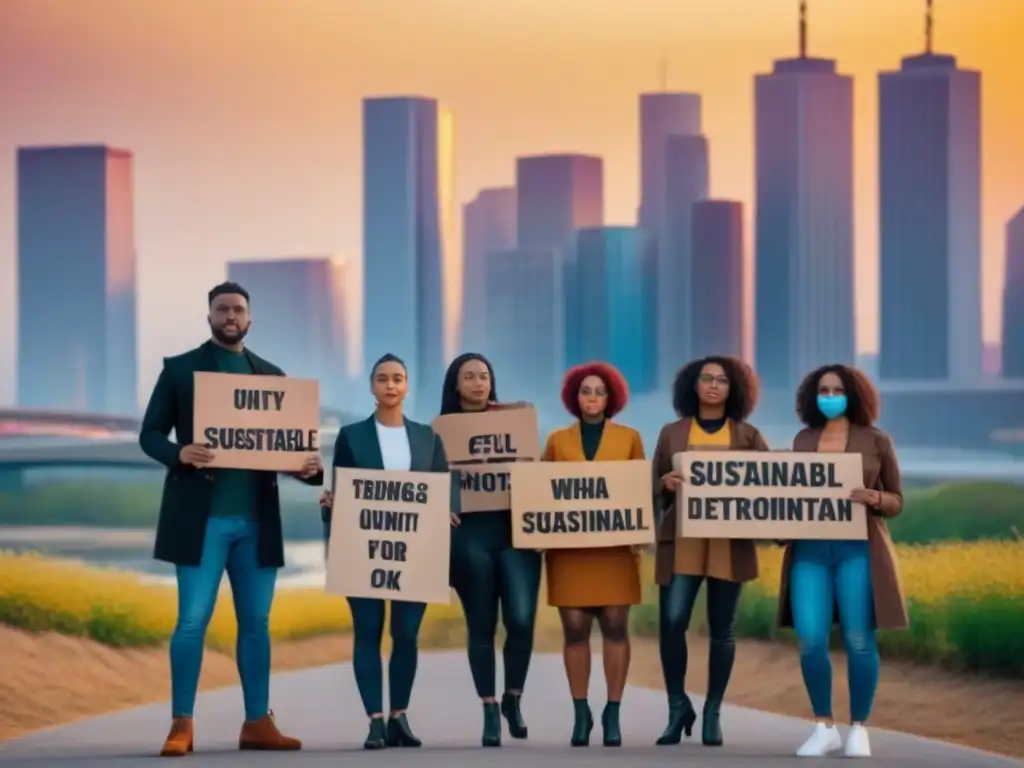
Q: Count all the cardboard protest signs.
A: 5